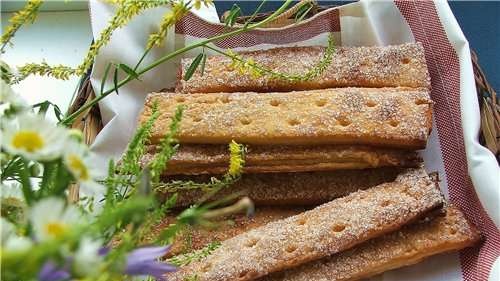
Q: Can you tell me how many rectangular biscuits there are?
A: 7